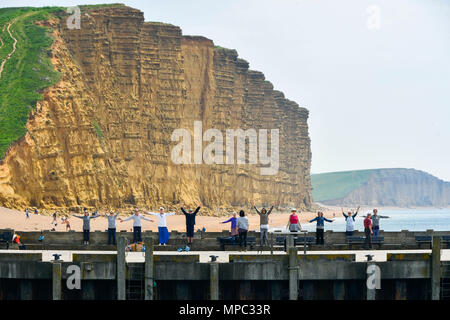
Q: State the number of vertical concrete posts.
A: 7